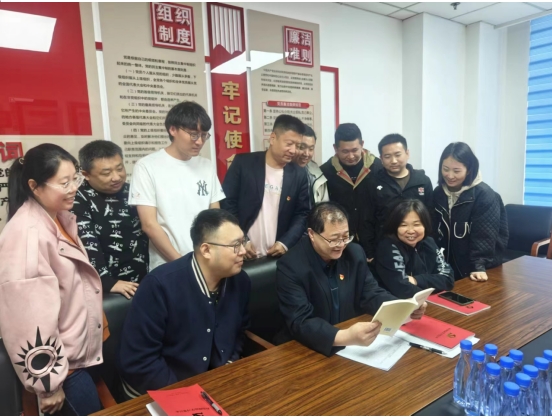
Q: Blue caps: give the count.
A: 11